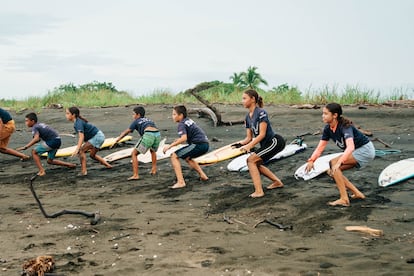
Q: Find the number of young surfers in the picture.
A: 7